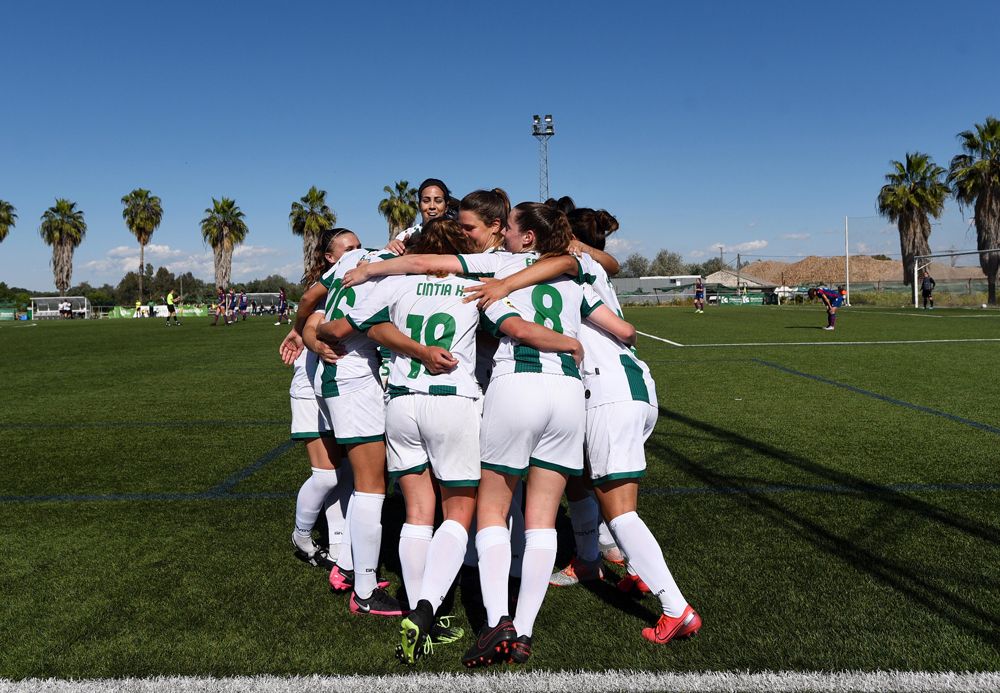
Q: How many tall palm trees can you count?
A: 8